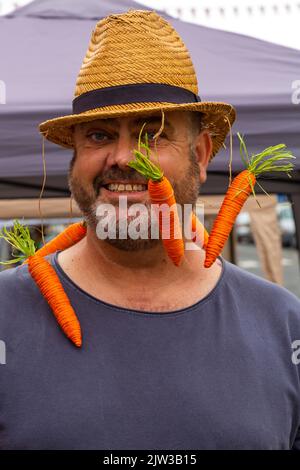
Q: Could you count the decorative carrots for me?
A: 5